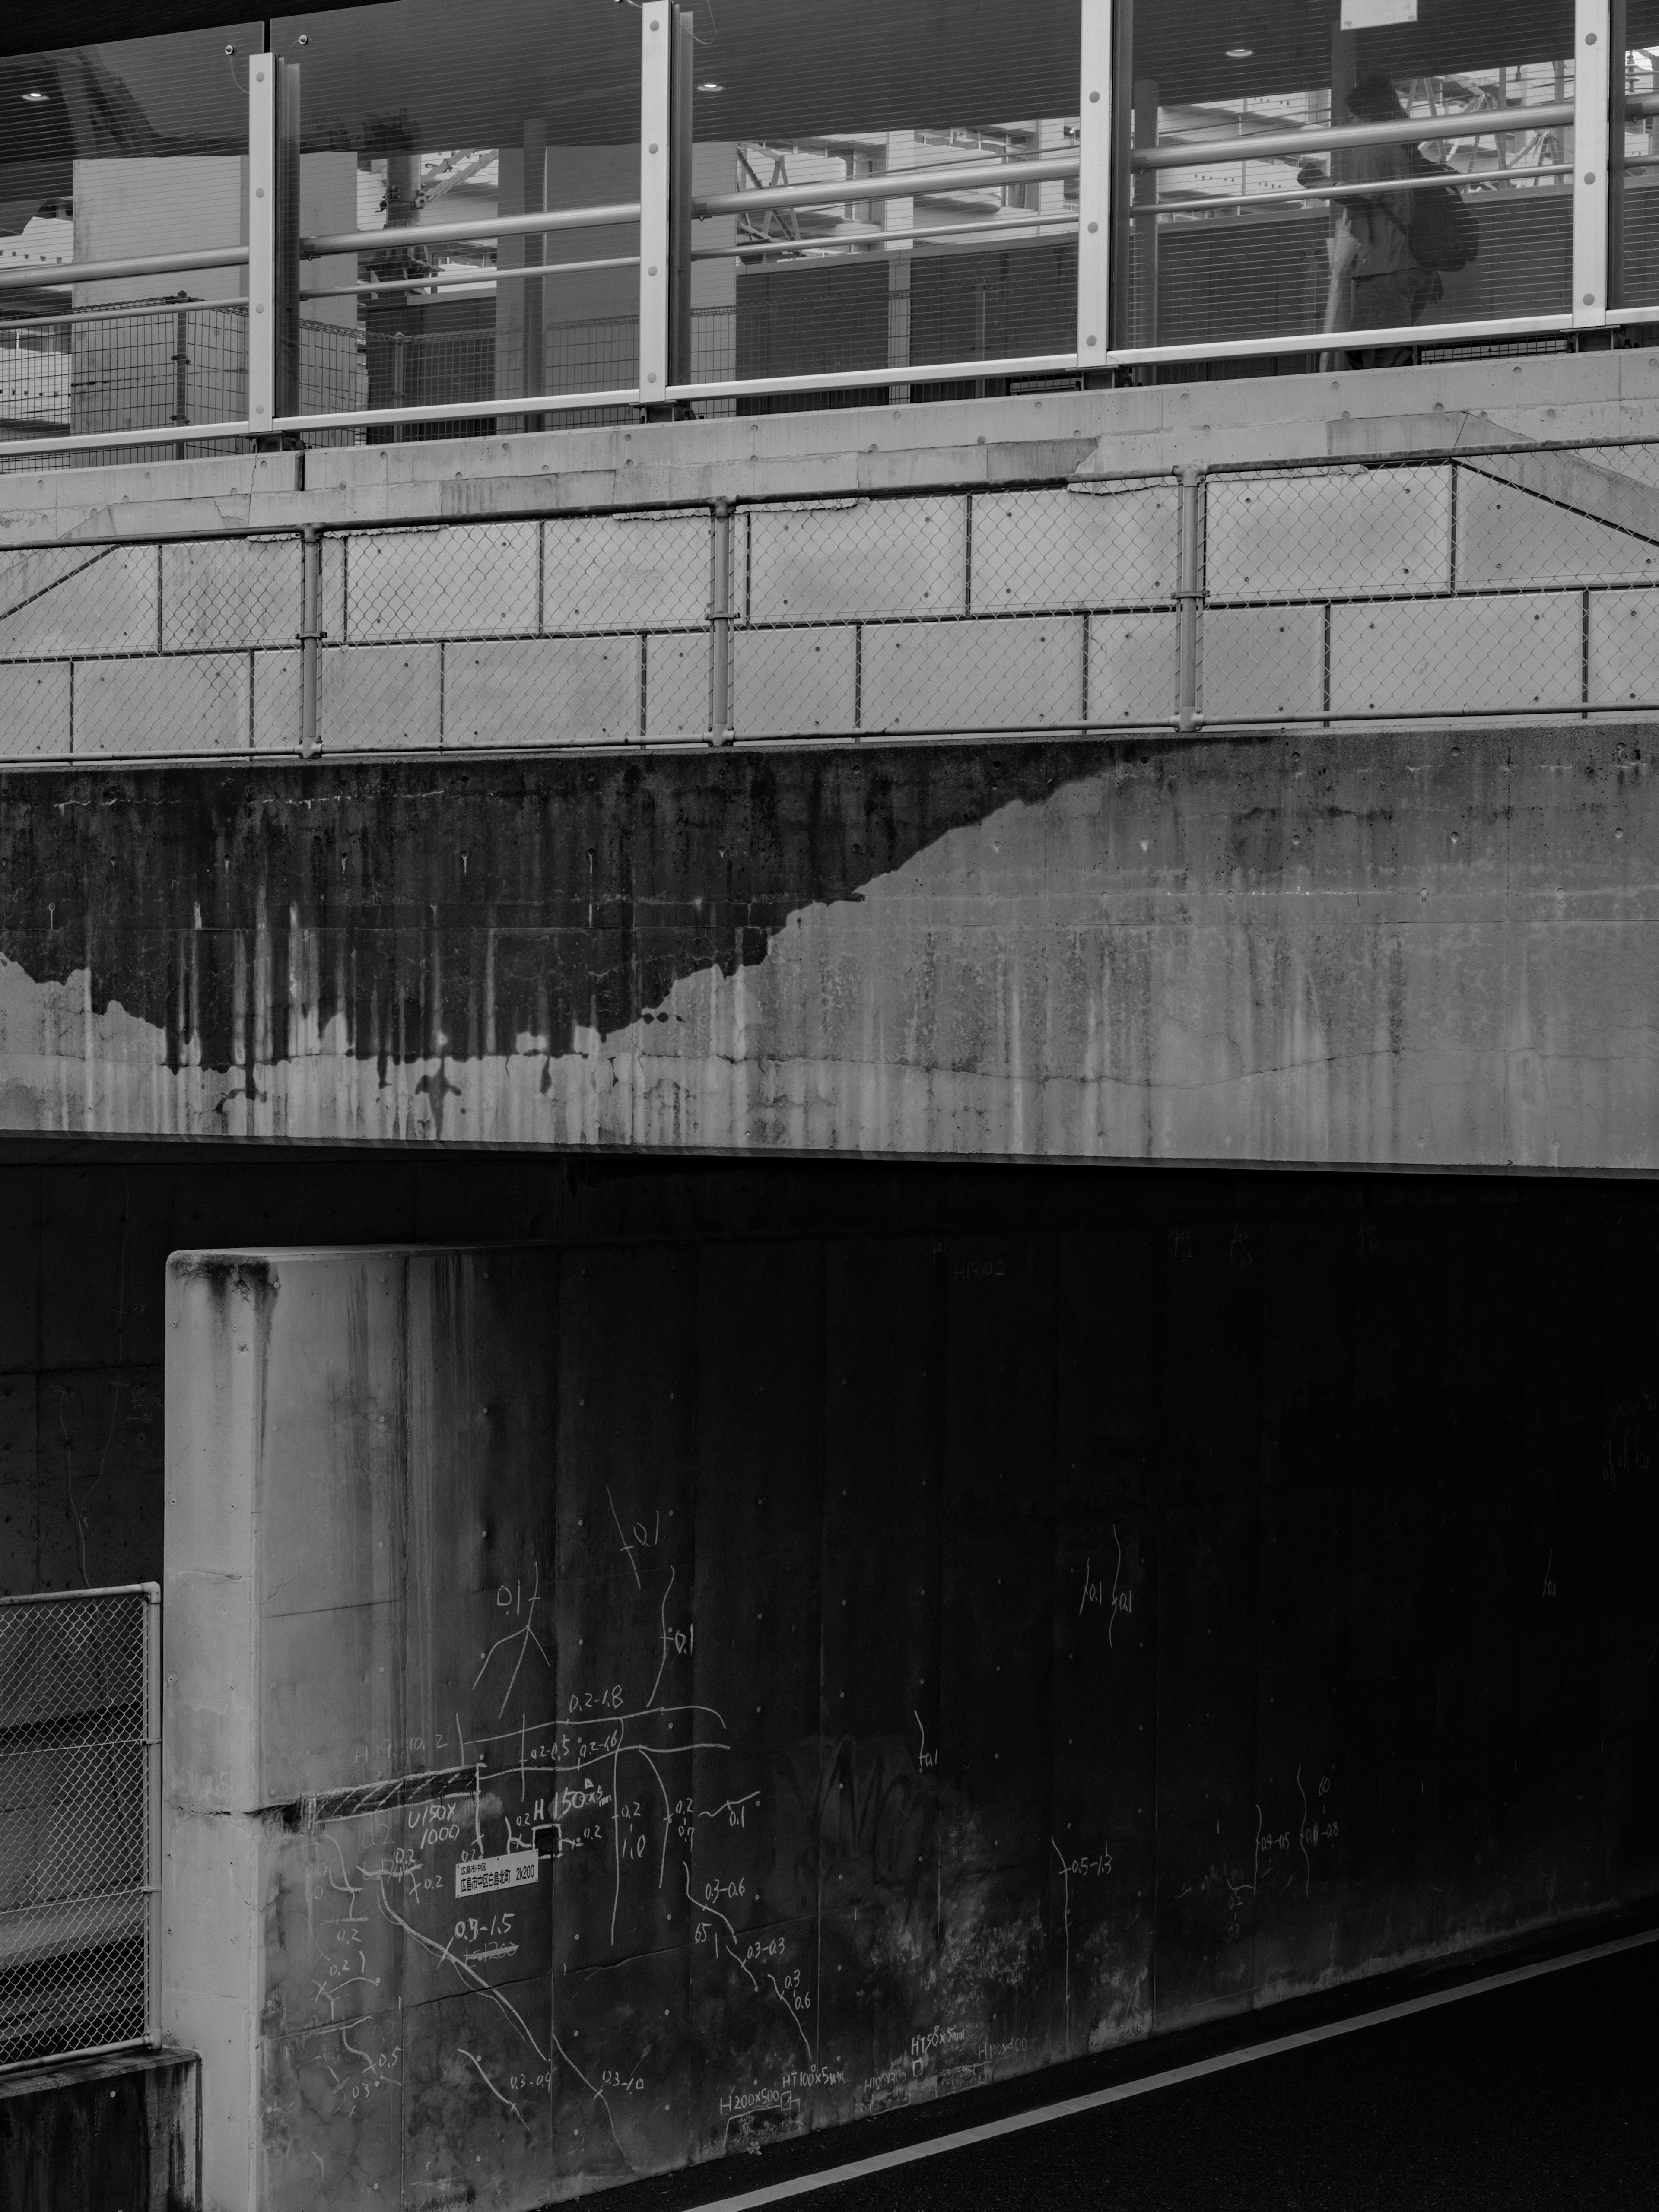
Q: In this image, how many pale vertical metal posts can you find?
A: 4